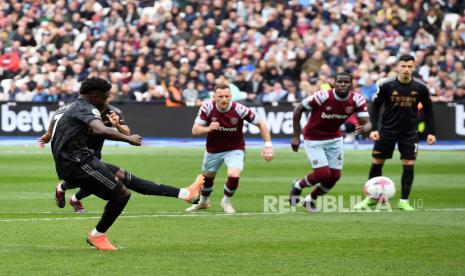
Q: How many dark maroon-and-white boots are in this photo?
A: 2